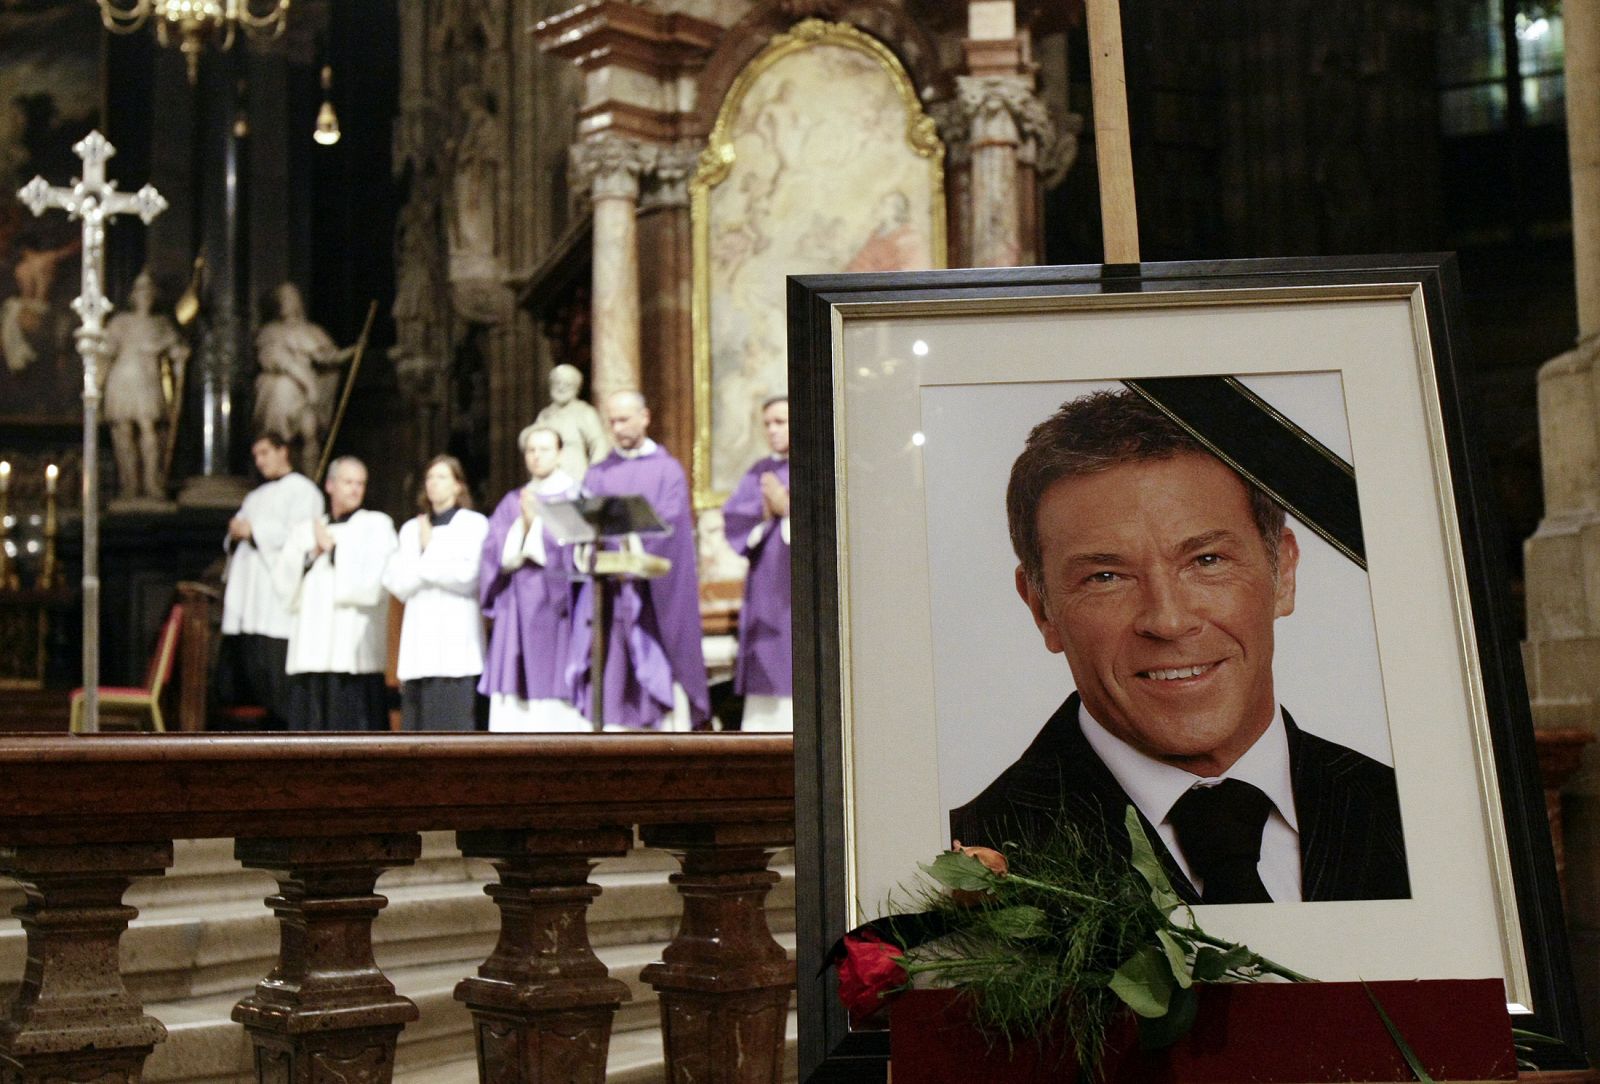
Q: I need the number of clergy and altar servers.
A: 6